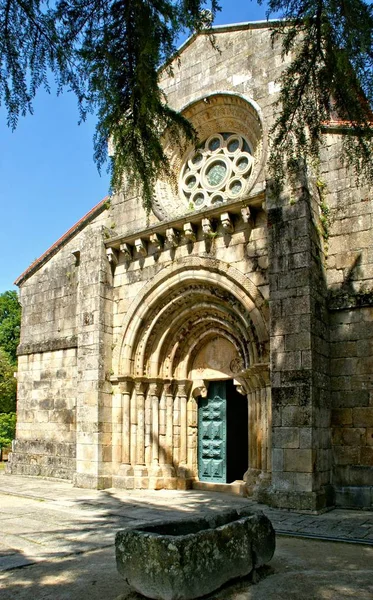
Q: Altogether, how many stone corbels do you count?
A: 9